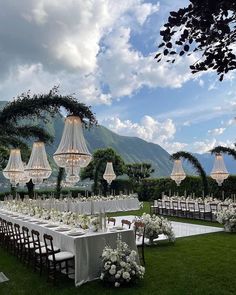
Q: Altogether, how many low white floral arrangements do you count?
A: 3